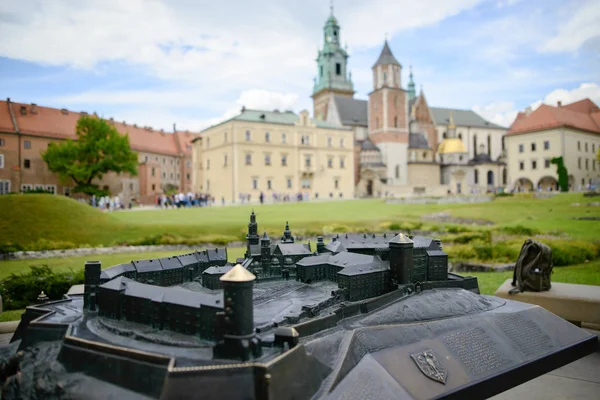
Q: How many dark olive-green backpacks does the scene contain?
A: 1